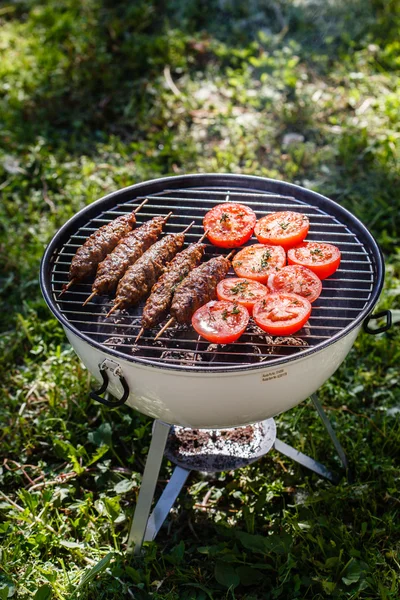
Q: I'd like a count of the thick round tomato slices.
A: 8